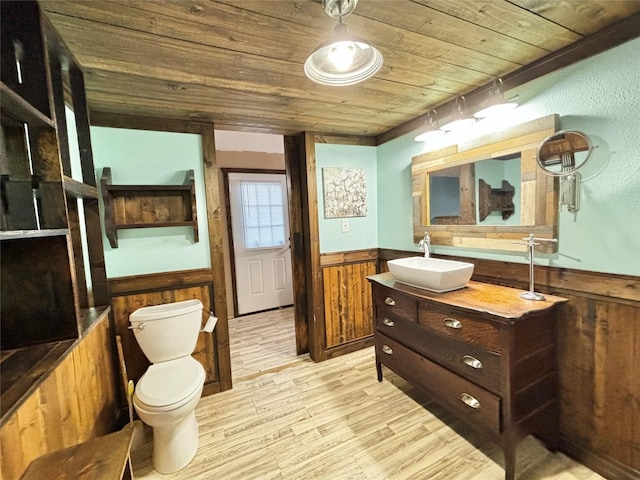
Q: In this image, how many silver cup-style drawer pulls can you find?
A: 6